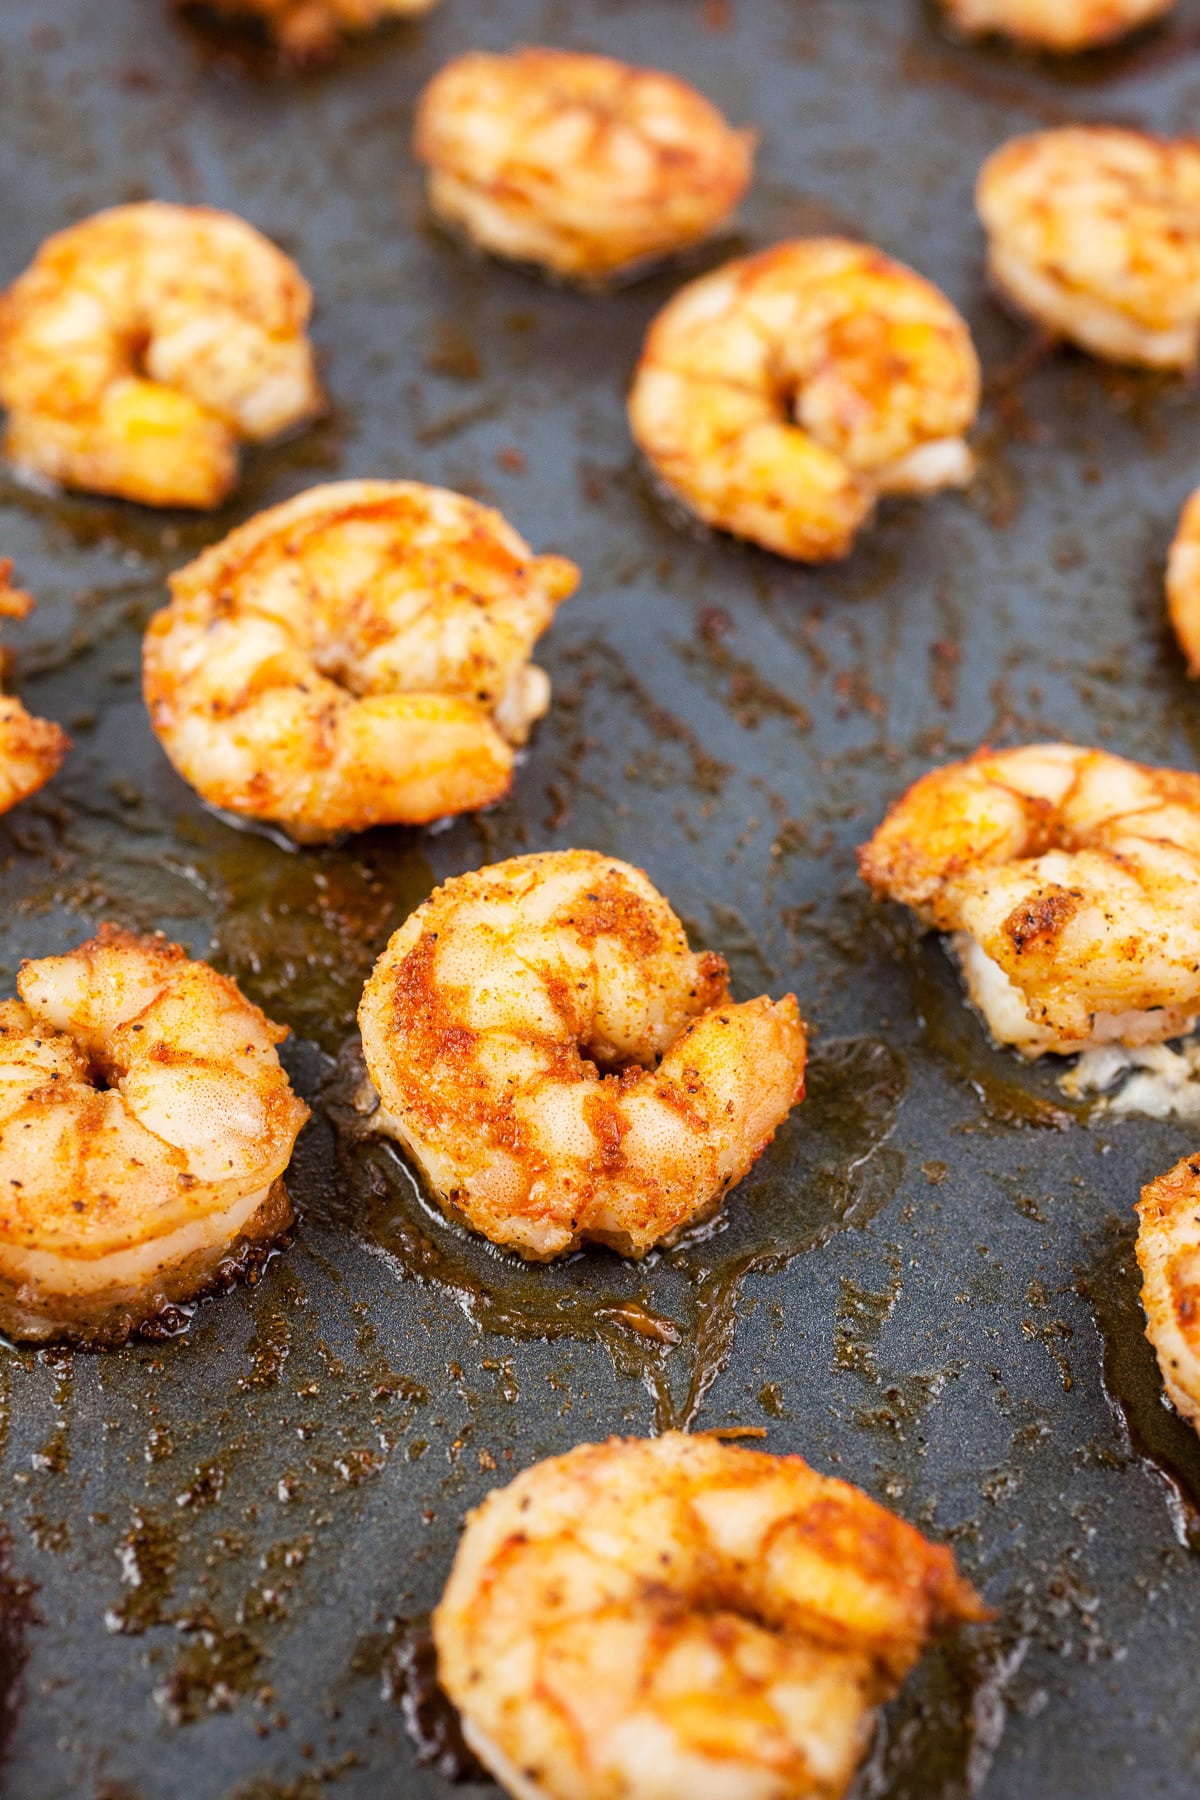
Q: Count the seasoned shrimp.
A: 14